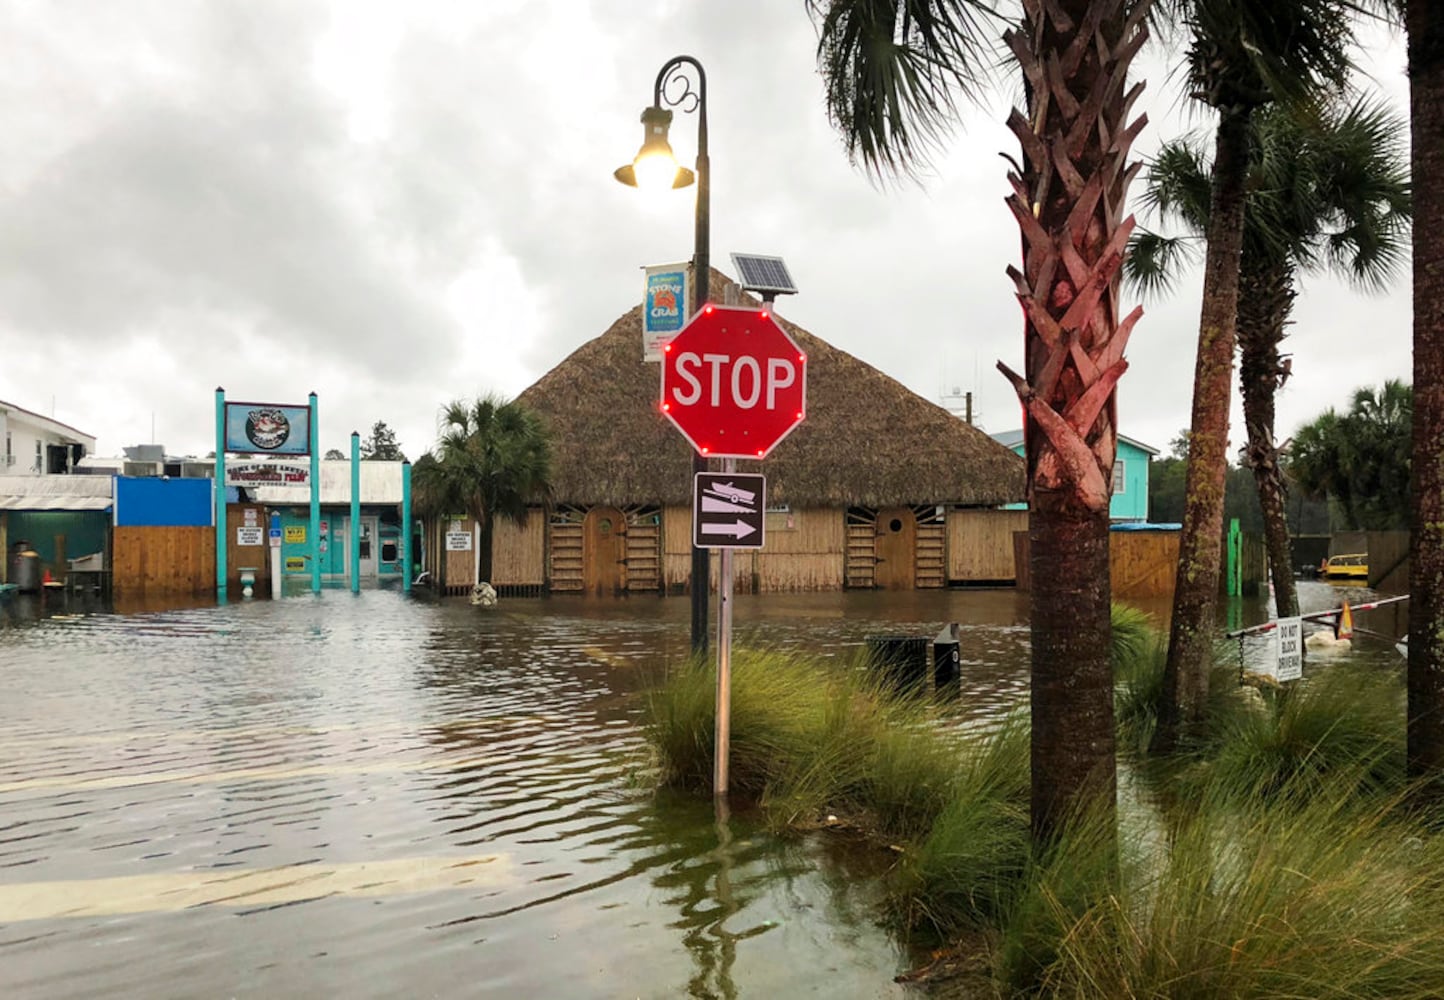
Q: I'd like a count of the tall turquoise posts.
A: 4